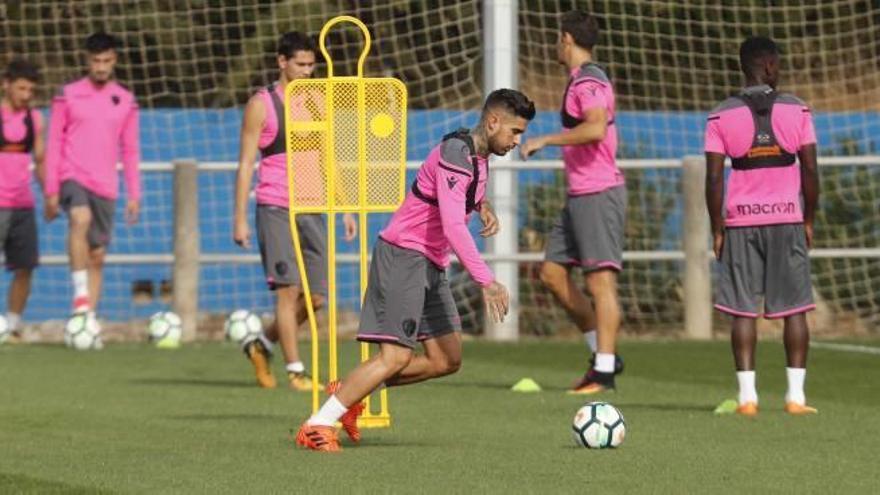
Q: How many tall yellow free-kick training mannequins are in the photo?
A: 1